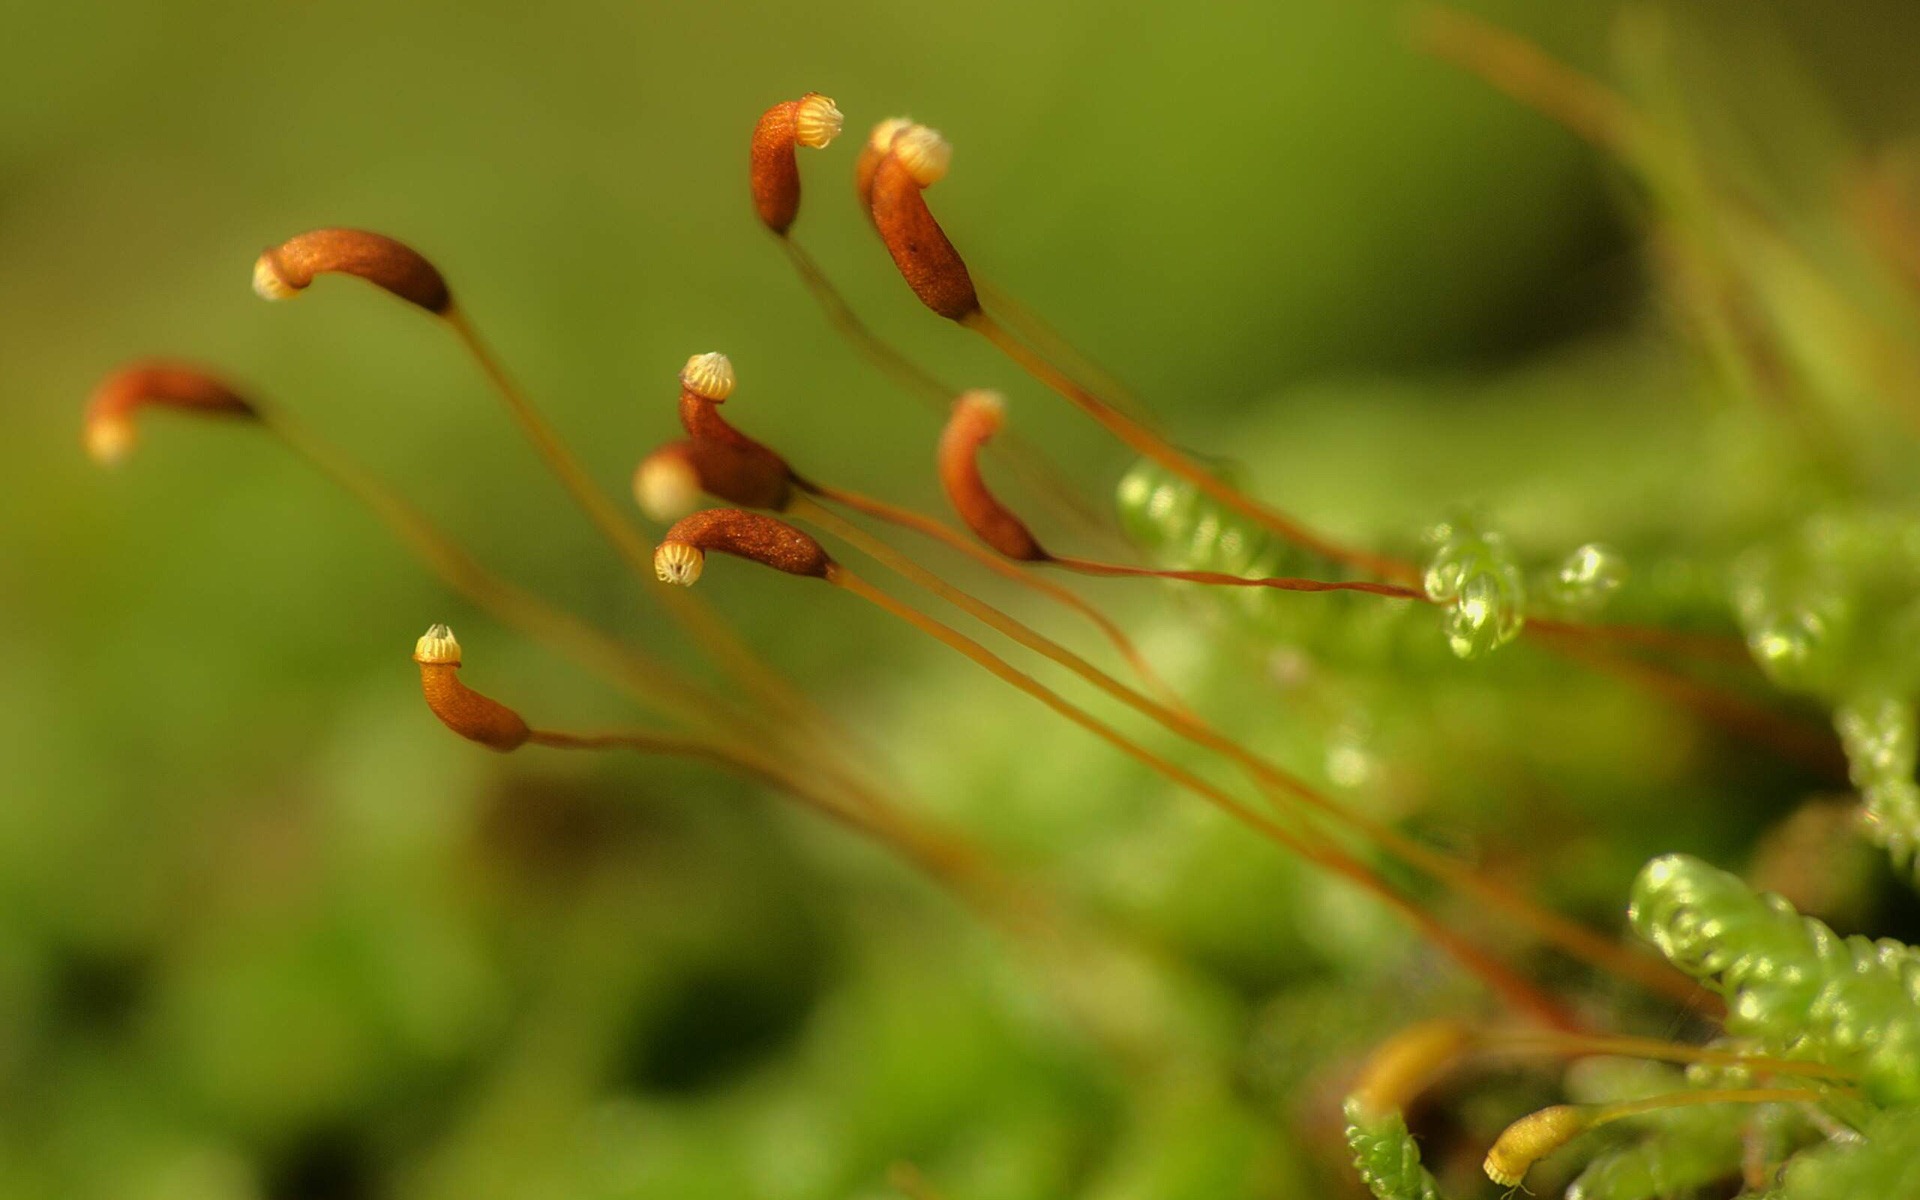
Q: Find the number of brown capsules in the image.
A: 10